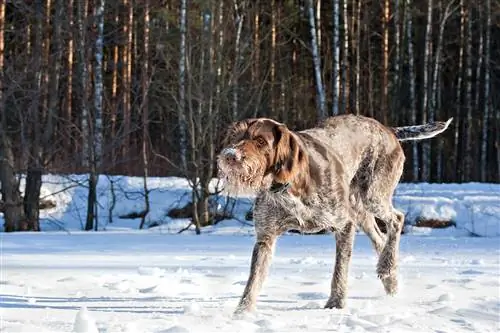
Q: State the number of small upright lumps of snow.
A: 1